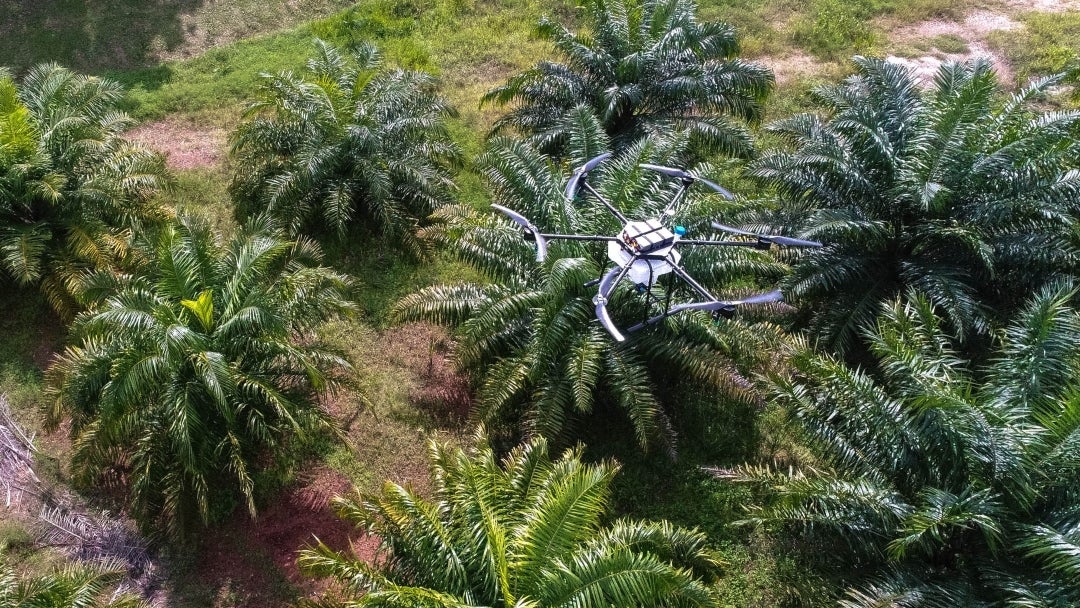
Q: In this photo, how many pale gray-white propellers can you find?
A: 6